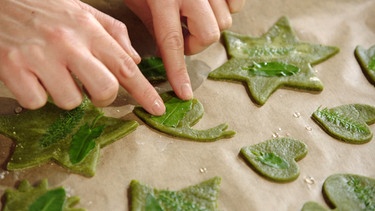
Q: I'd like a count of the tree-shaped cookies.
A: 0